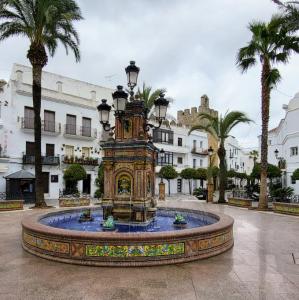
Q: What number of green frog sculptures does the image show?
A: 3